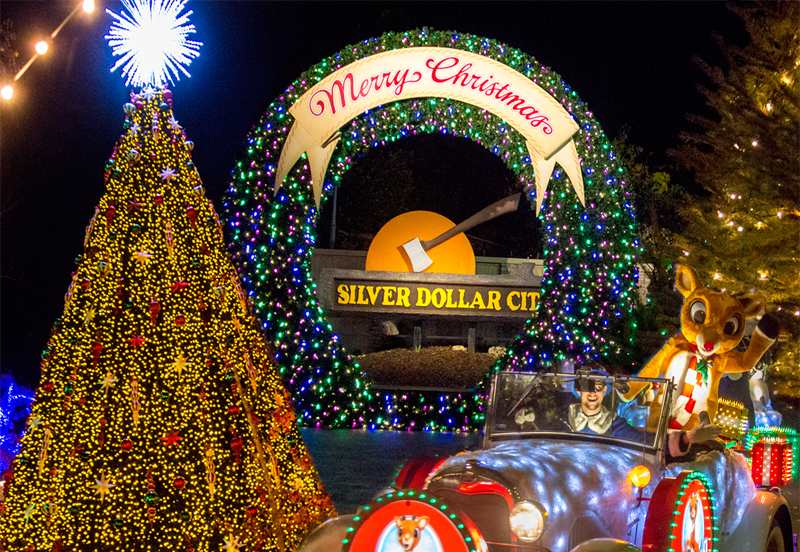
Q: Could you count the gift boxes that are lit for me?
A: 3